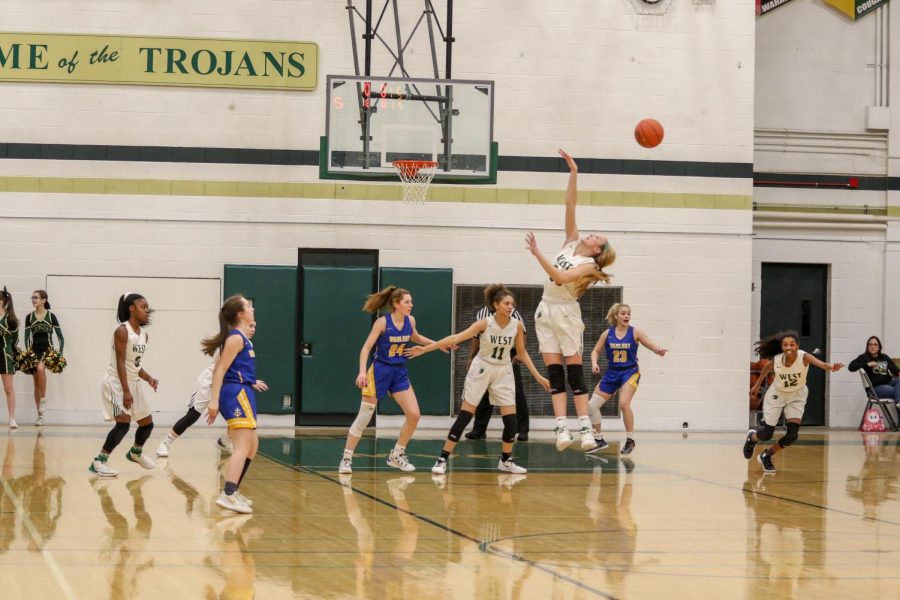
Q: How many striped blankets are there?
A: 0